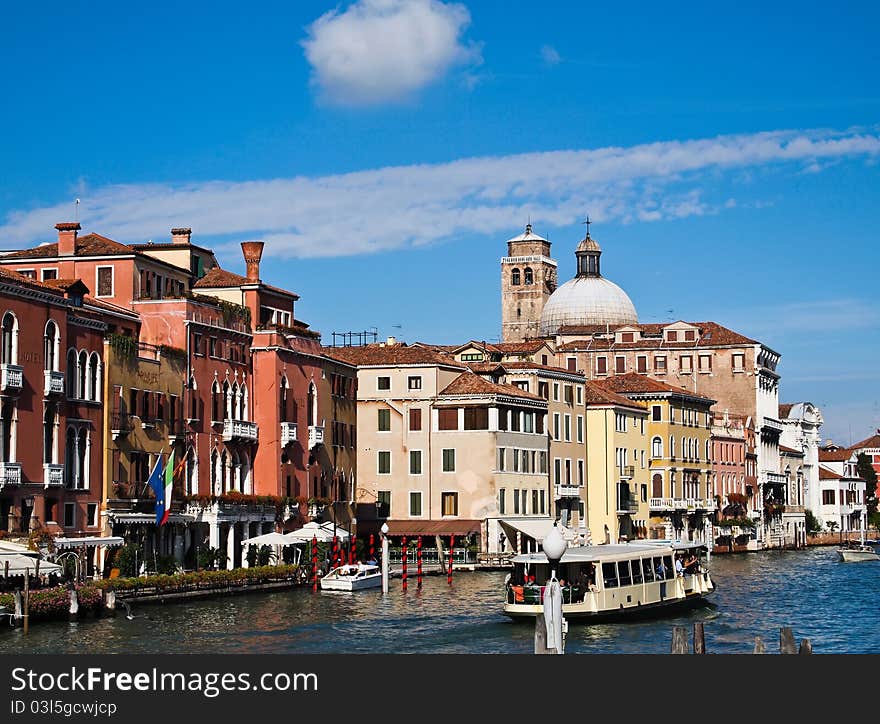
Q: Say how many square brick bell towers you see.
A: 1